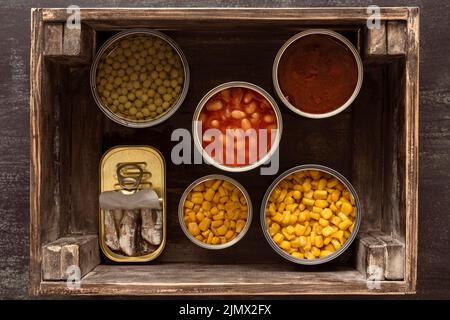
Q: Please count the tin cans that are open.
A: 6